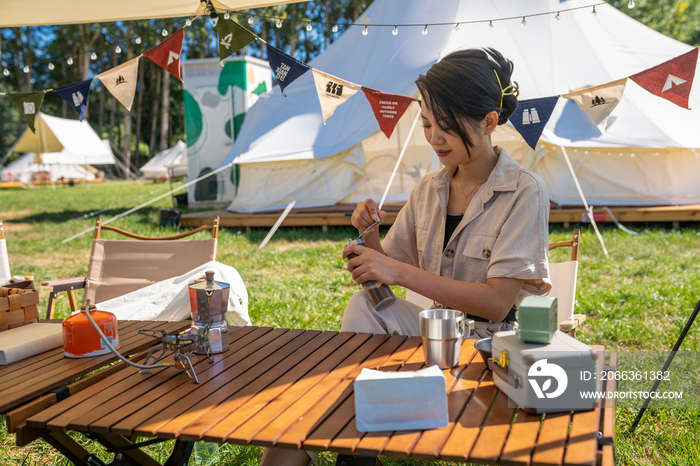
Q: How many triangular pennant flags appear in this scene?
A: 11